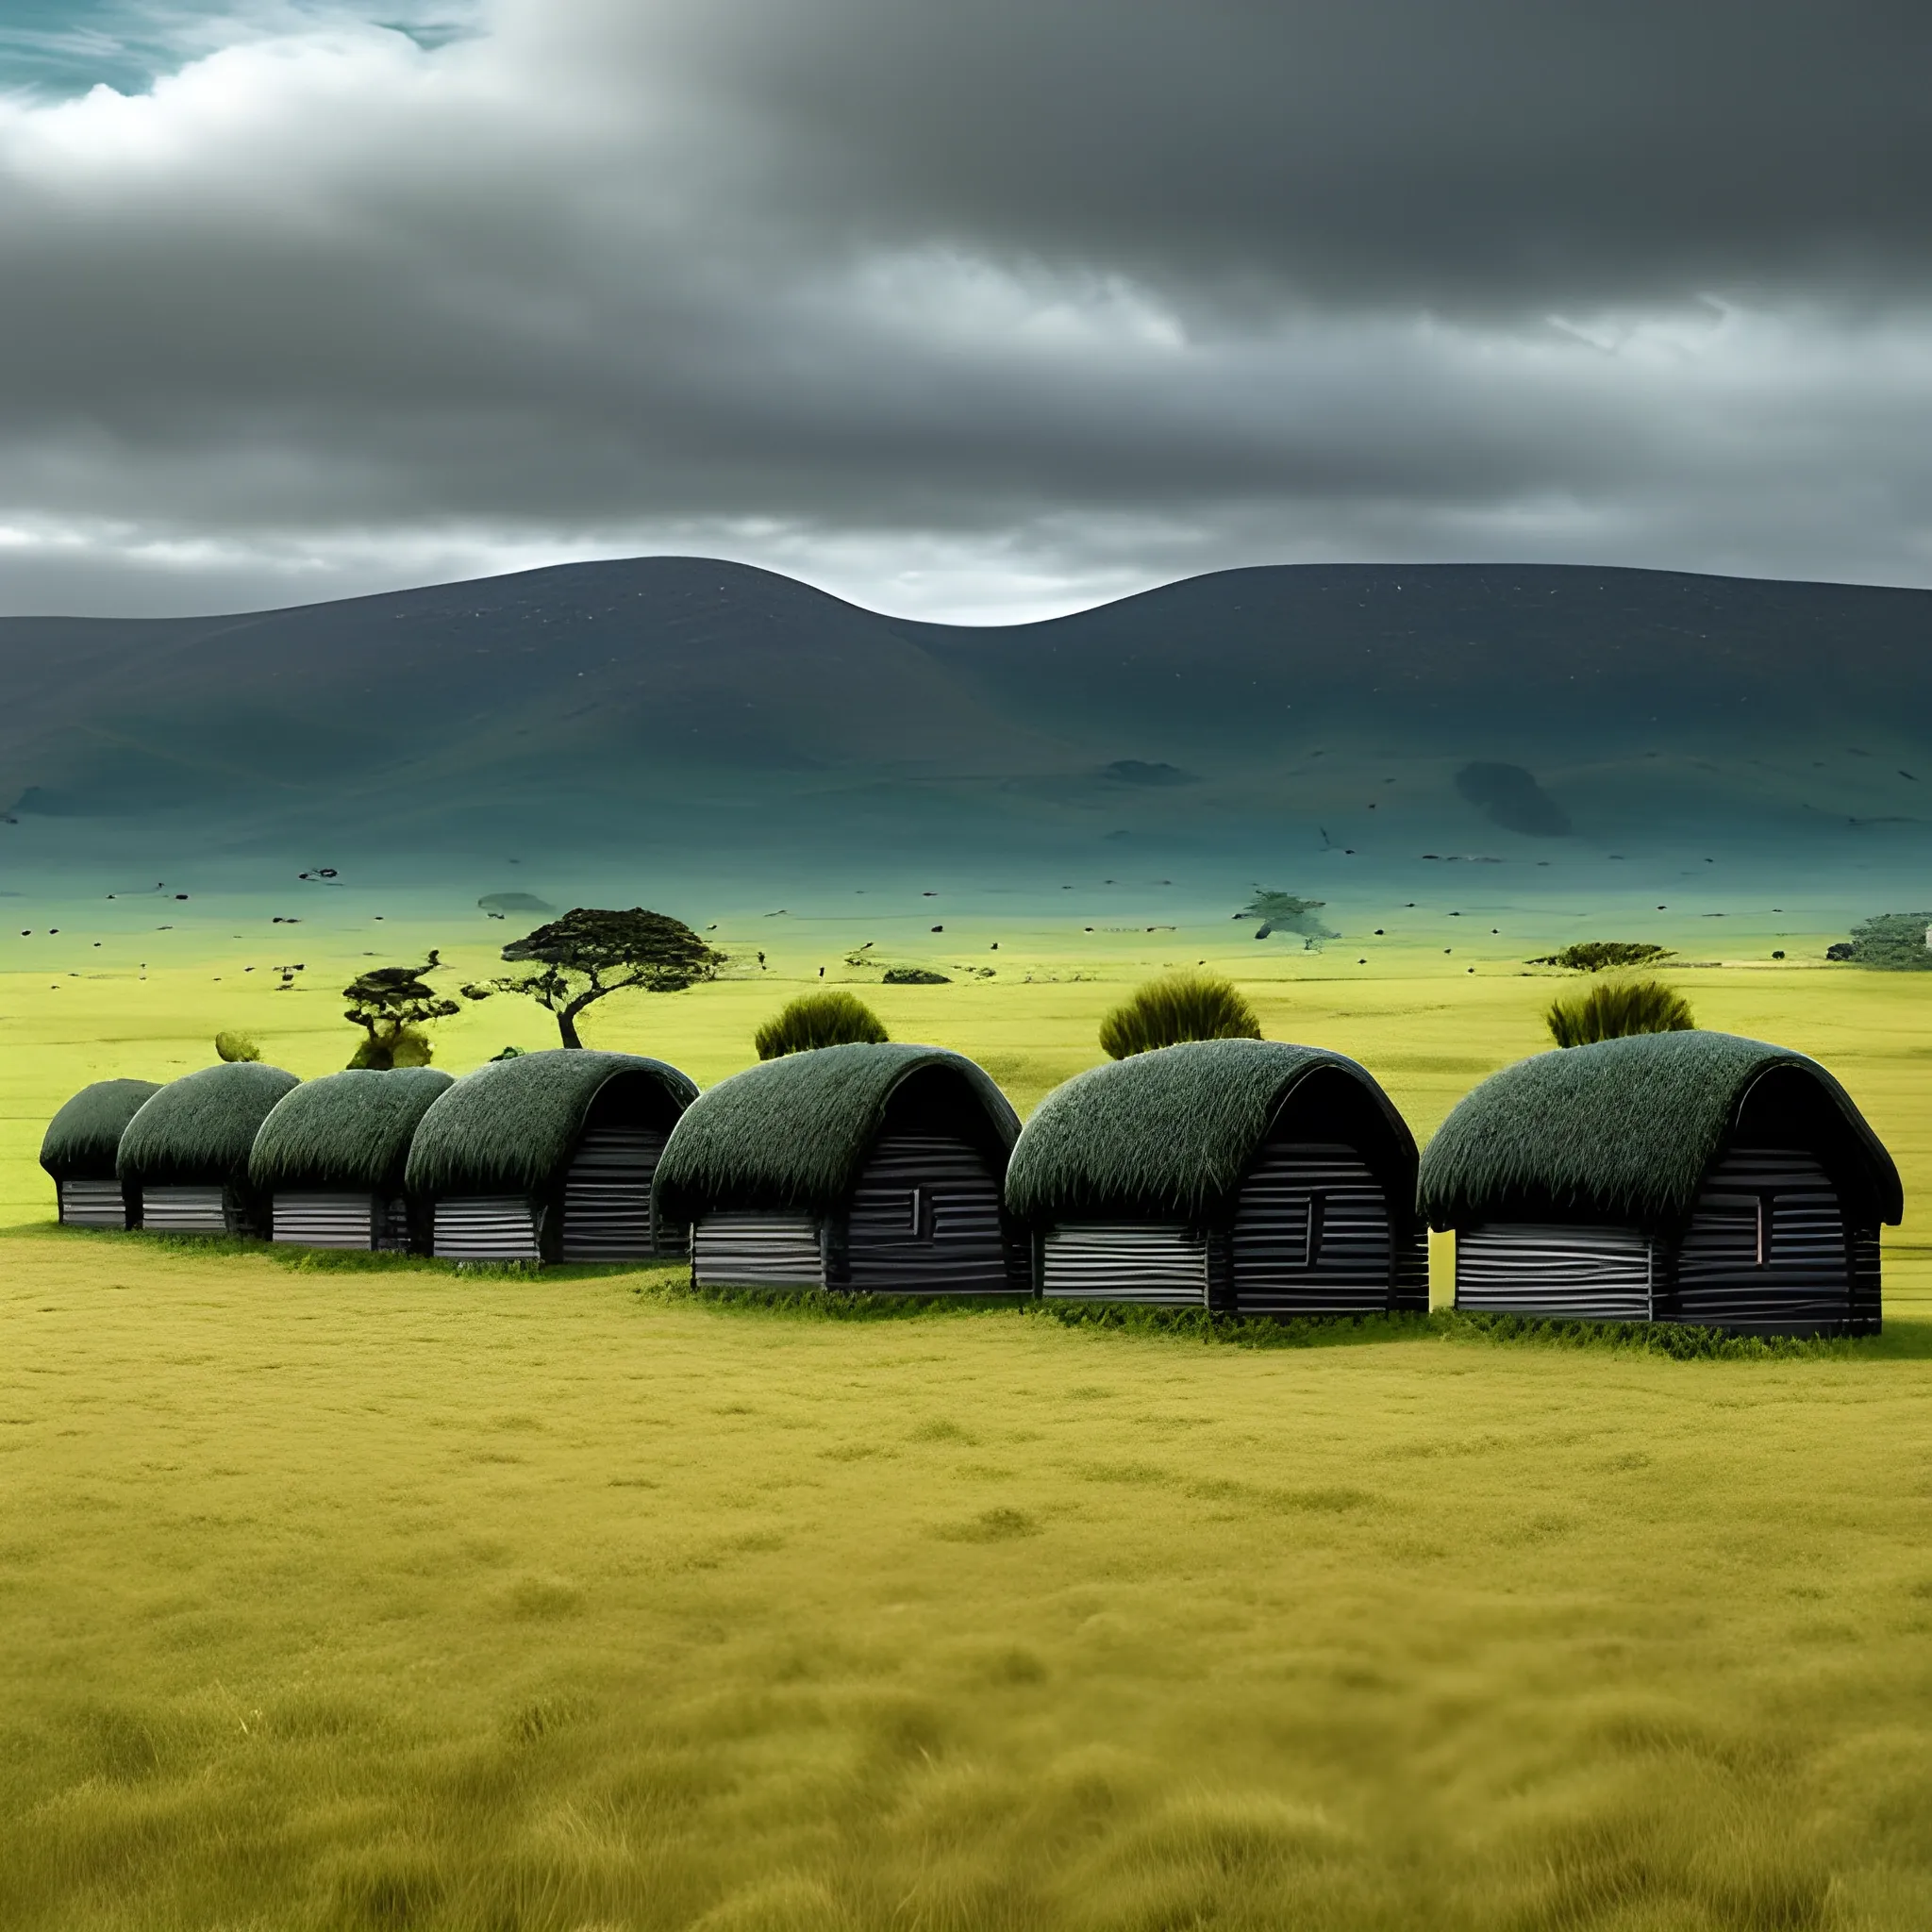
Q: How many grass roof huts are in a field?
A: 7